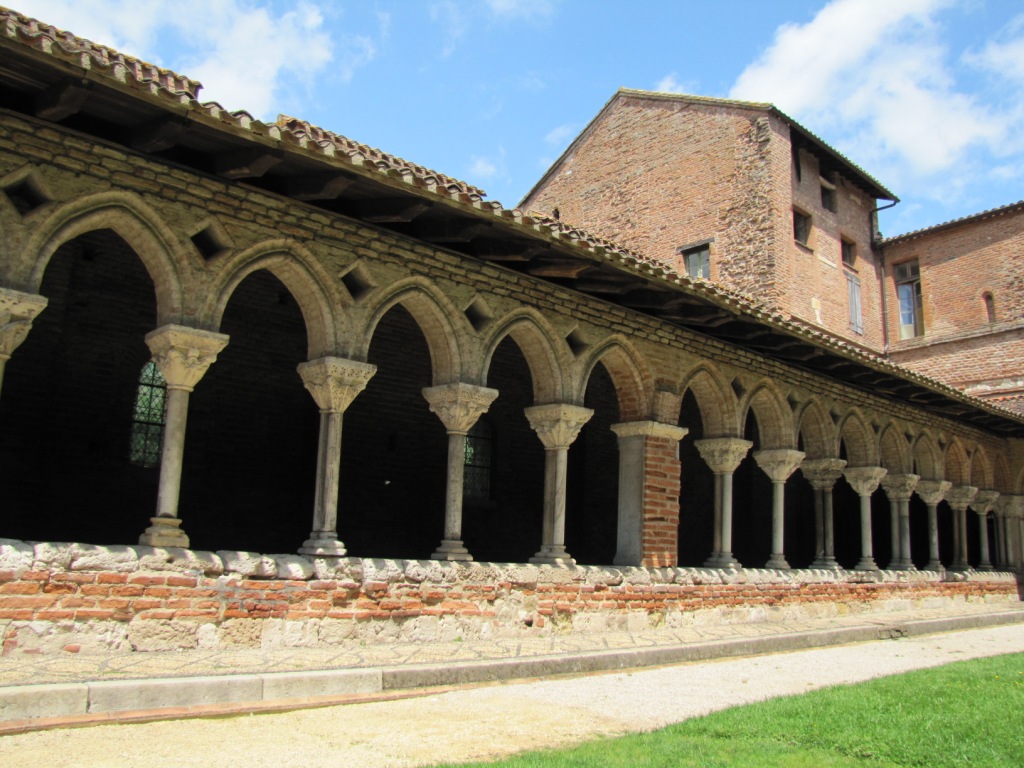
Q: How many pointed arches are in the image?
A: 14